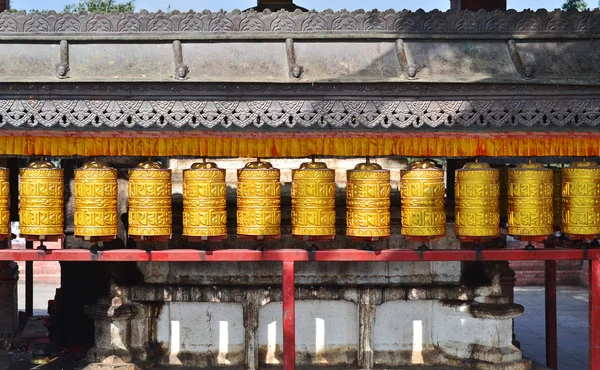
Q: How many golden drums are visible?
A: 12